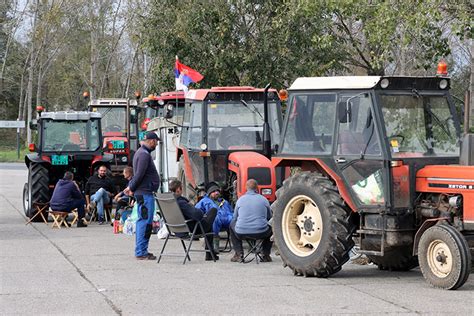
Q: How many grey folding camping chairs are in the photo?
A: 1